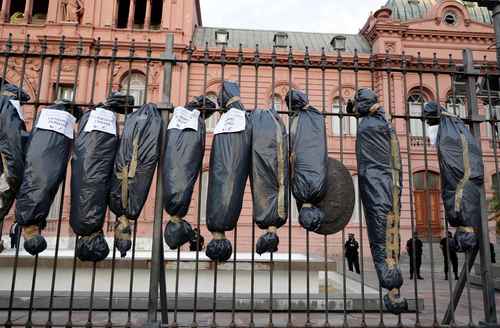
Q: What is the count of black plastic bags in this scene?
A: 10